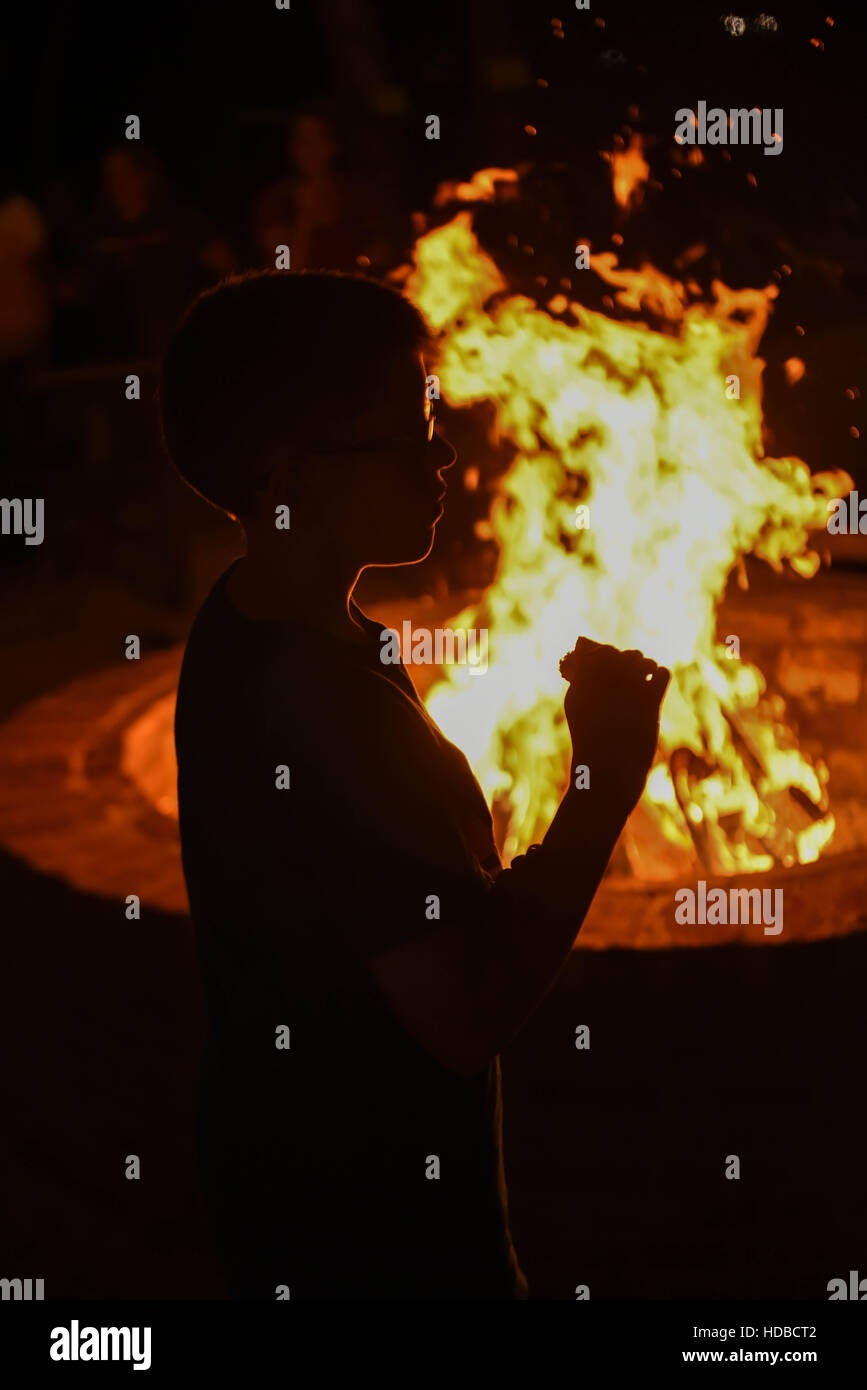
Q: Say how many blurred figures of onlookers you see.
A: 3